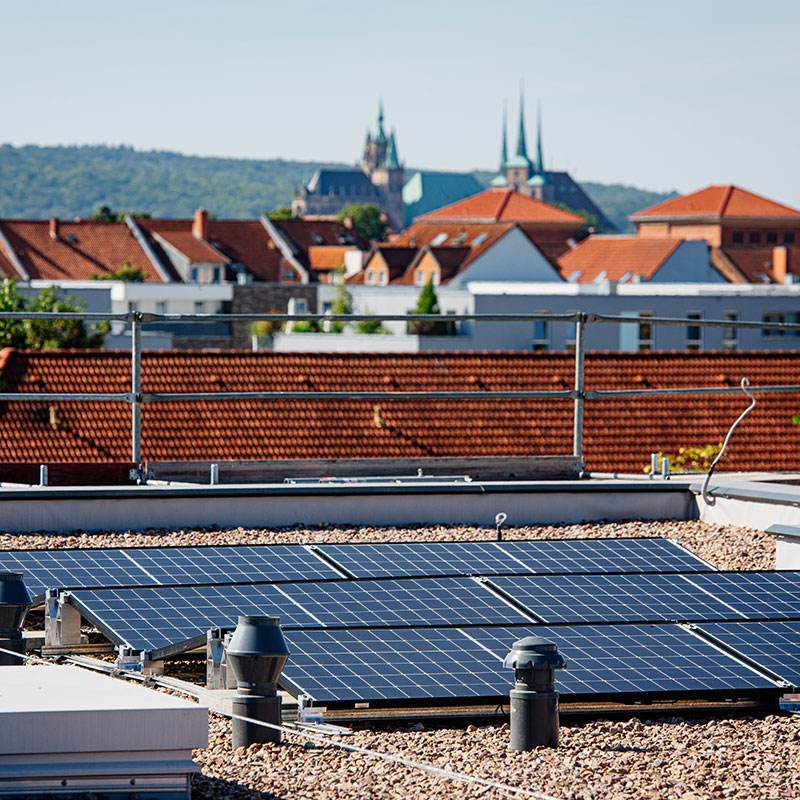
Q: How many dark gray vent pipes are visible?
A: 3